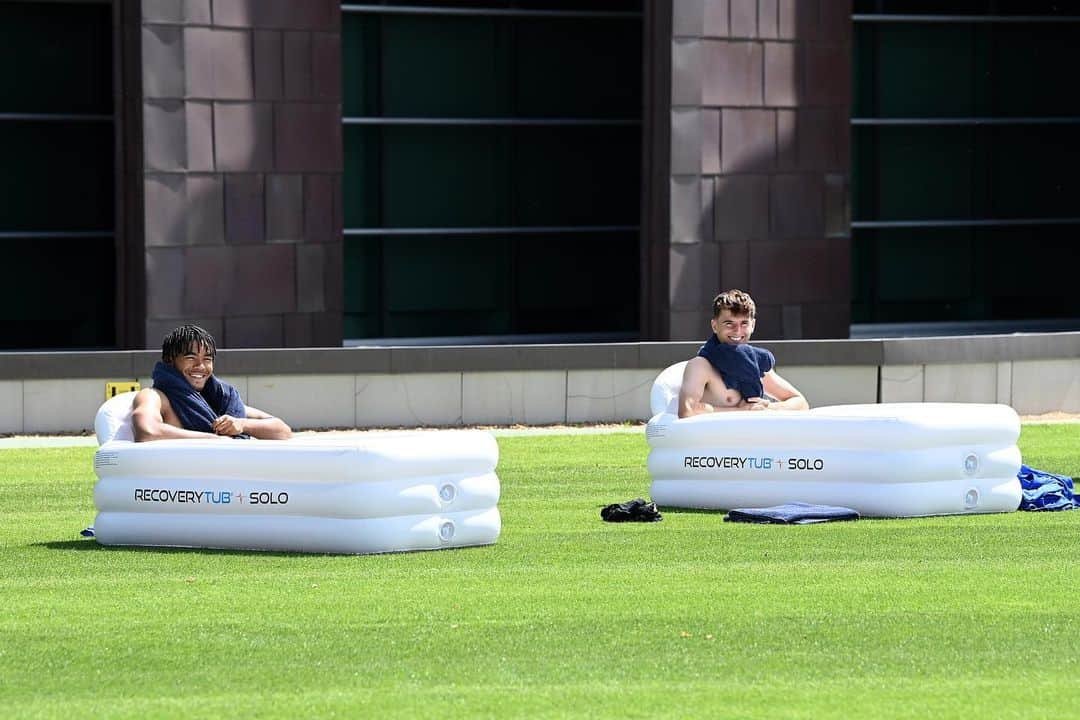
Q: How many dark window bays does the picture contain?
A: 3